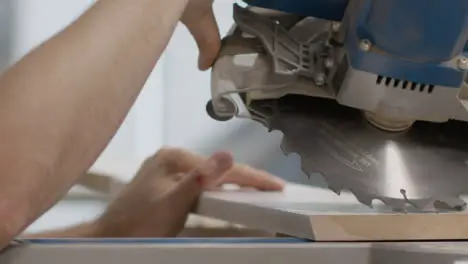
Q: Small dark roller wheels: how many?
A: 1